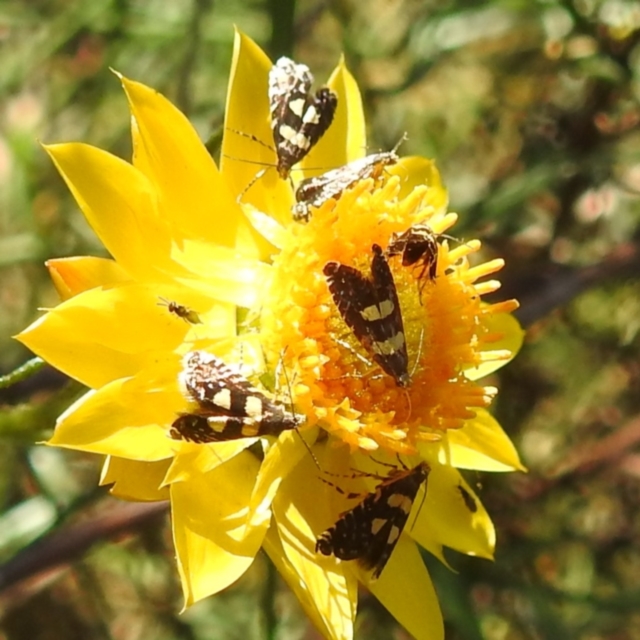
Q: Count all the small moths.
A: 6